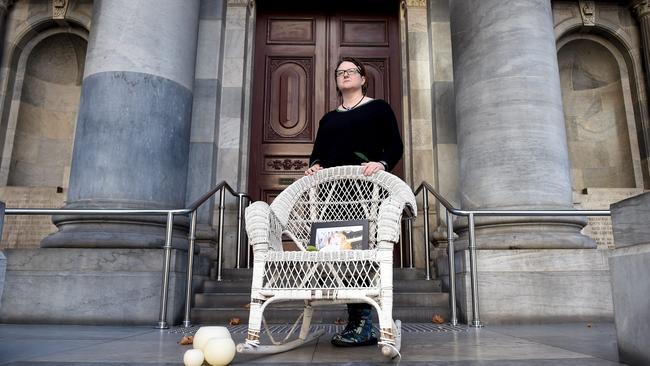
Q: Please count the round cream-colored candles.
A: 3